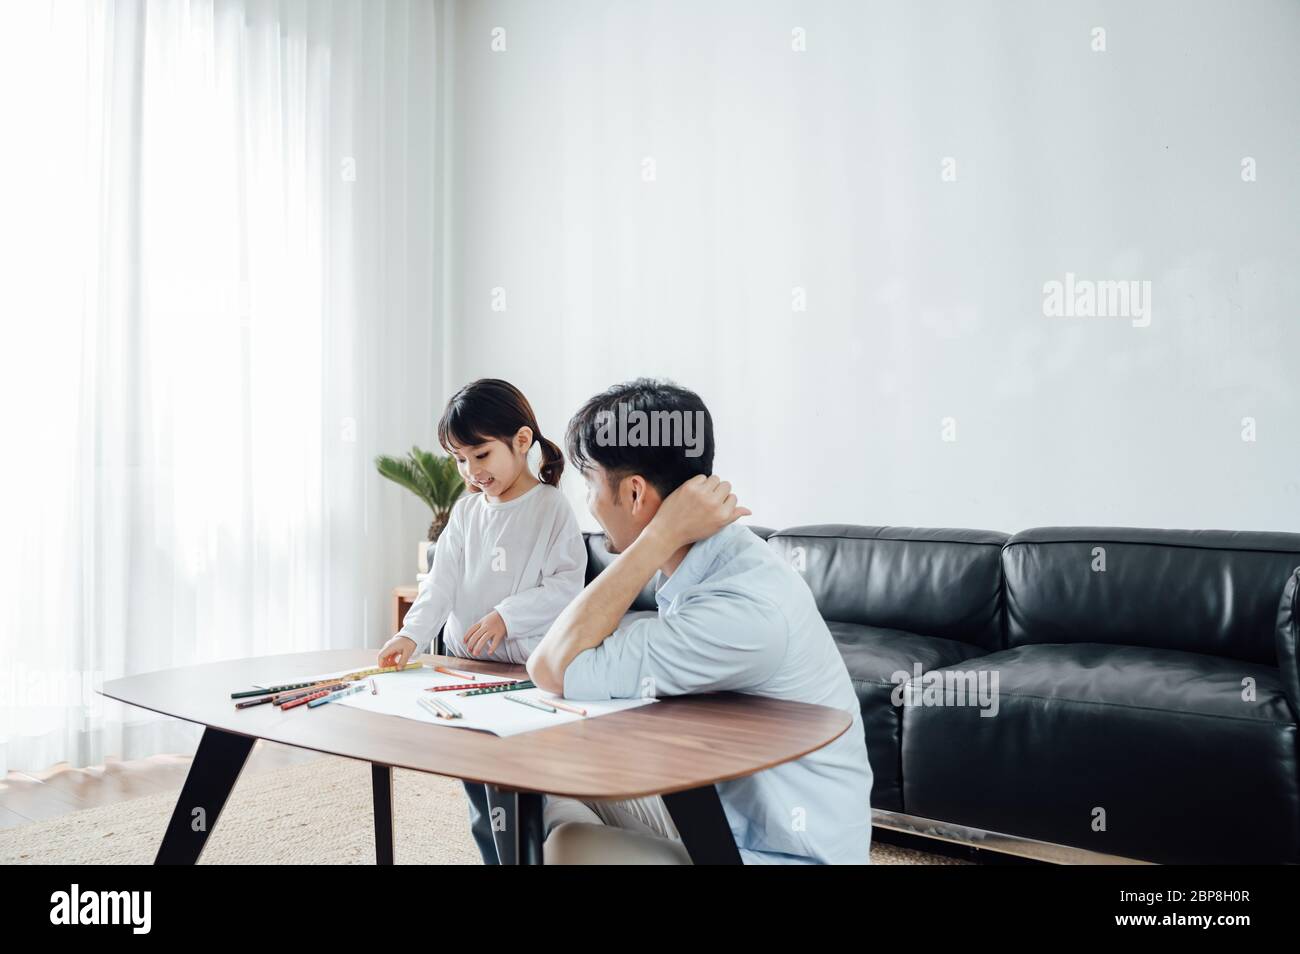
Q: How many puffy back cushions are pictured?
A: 3